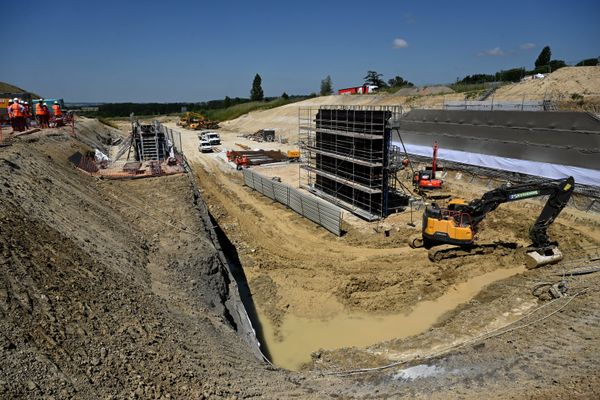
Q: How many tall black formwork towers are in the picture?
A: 1